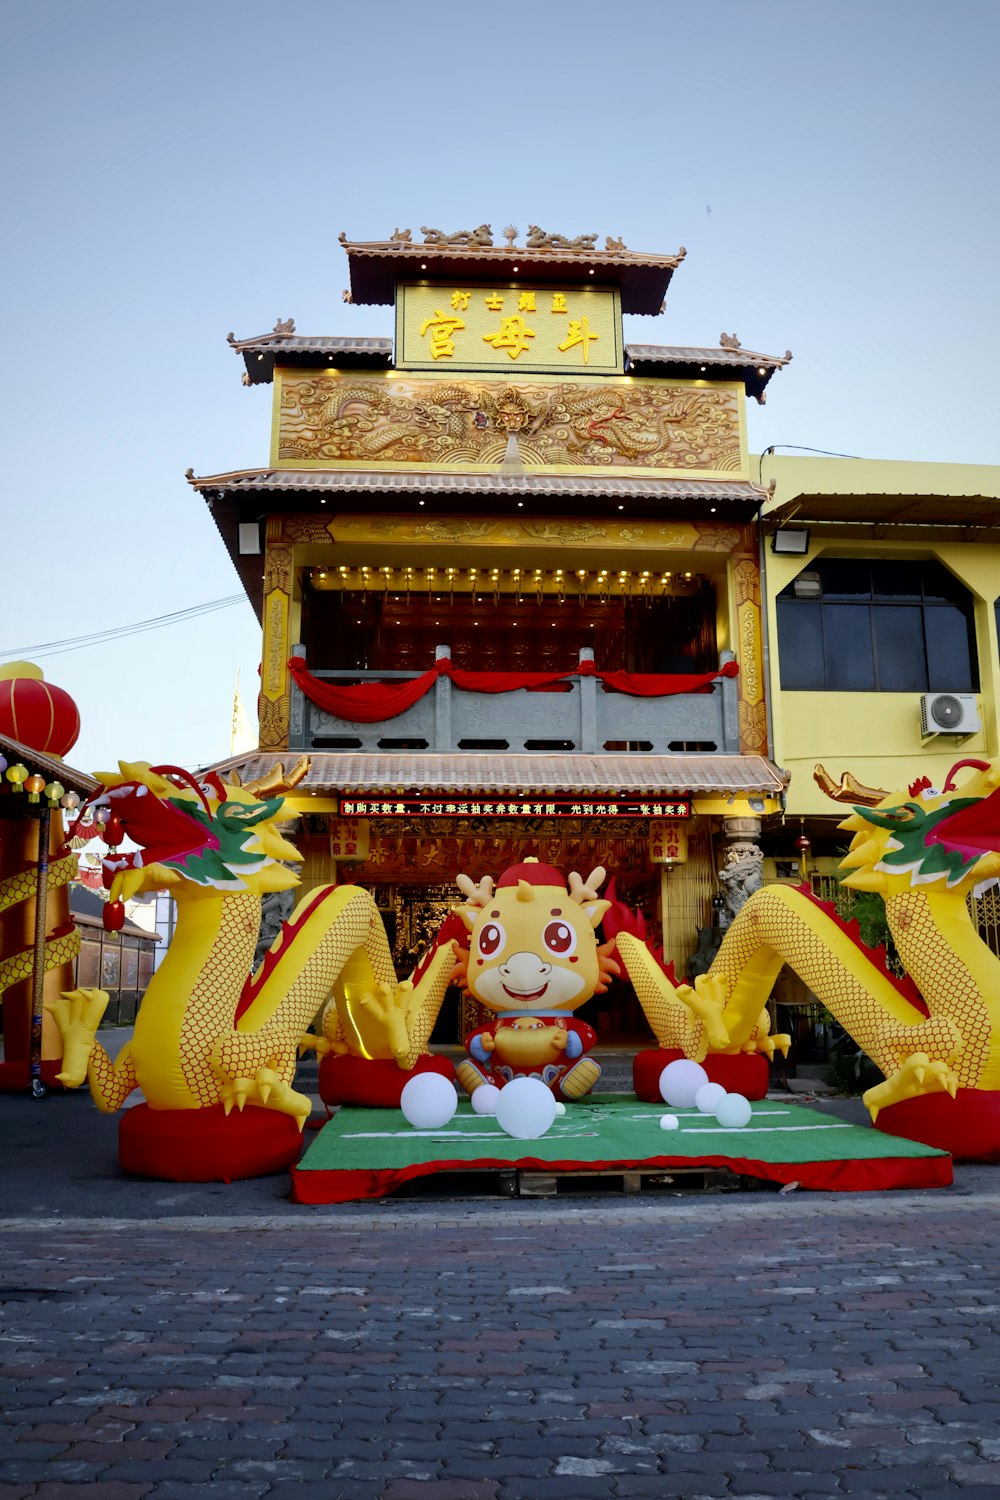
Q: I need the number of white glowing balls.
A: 8